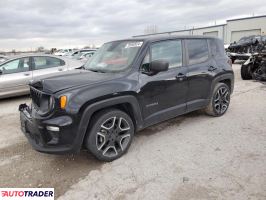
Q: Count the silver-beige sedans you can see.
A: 1